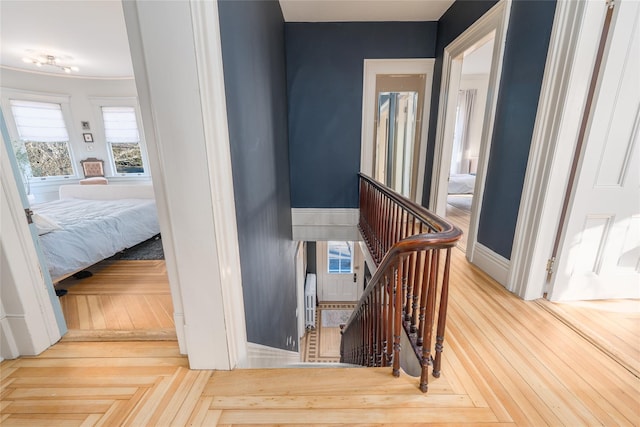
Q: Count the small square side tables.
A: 0